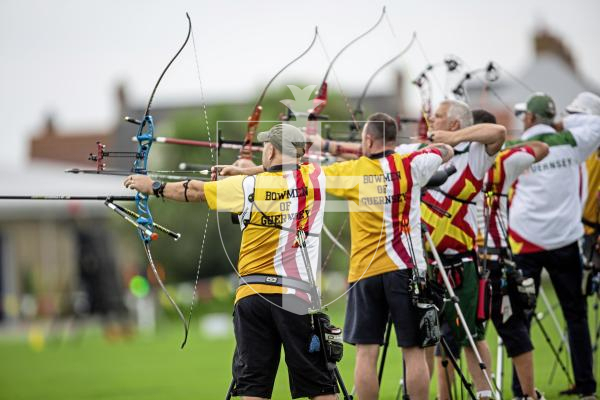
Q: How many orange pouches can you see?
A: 0